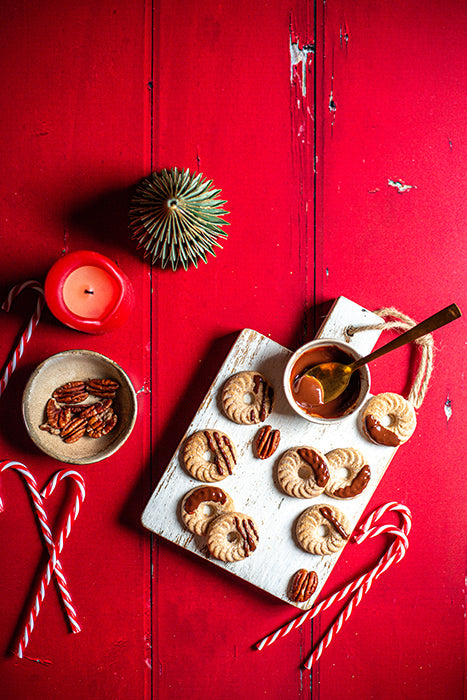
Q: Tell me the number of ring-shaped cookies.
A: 8